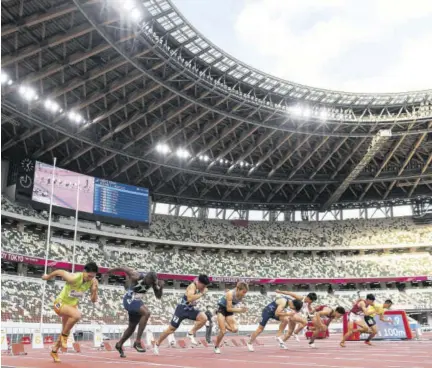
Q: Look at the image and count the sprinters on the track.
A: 9